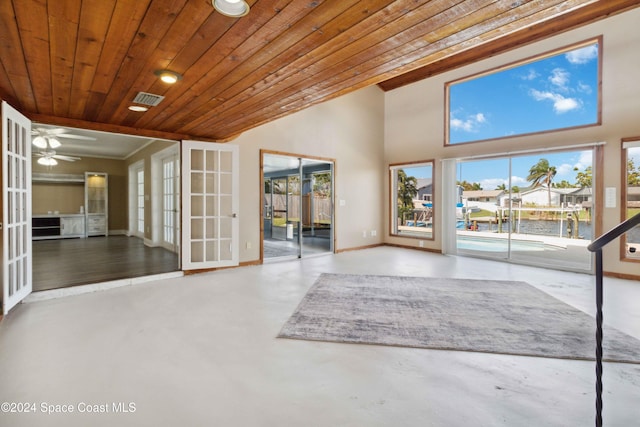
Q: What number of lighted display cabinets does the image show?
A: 1